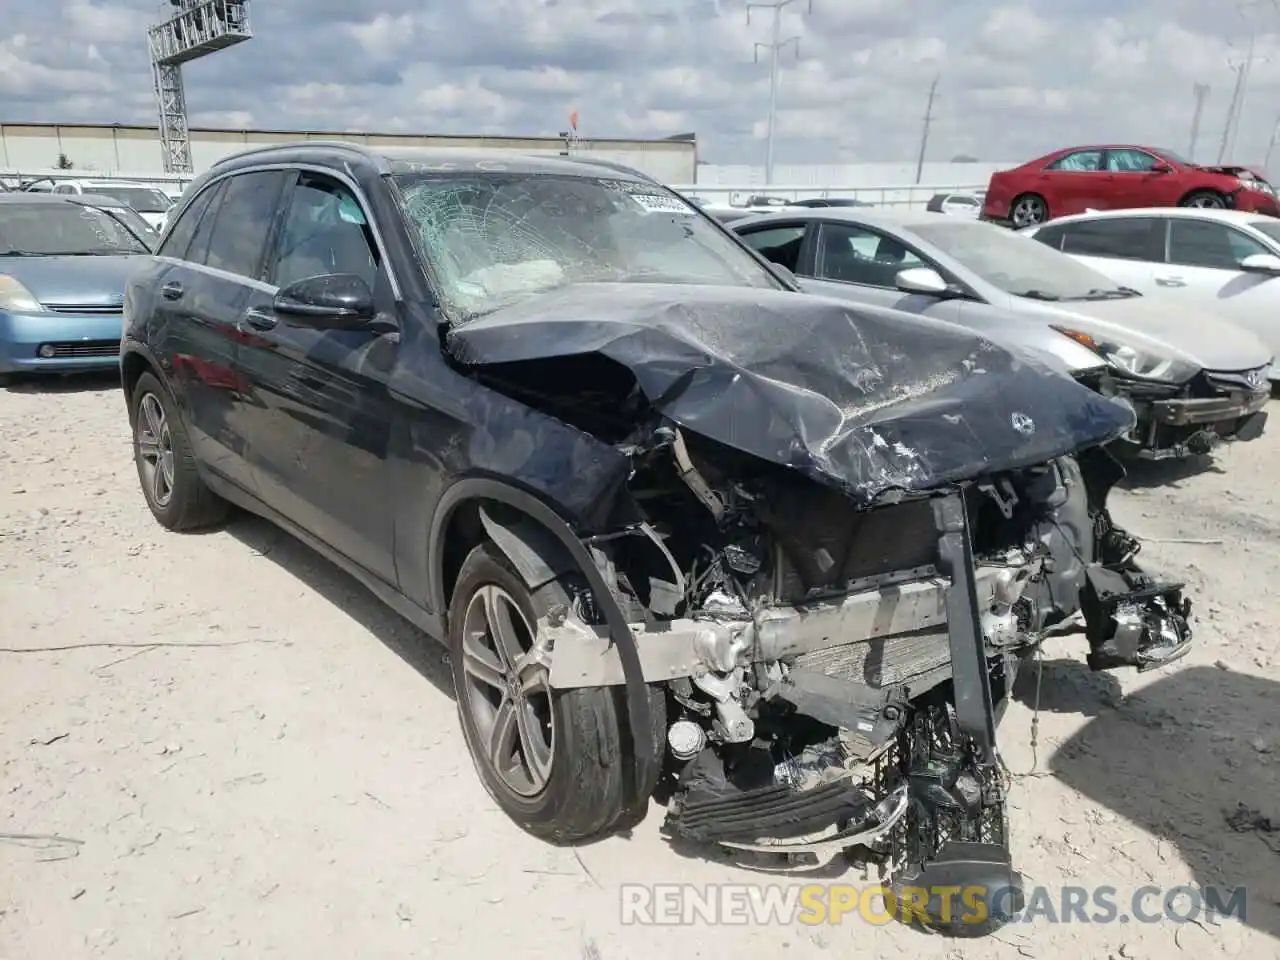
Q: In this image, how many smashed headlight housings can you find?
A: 1